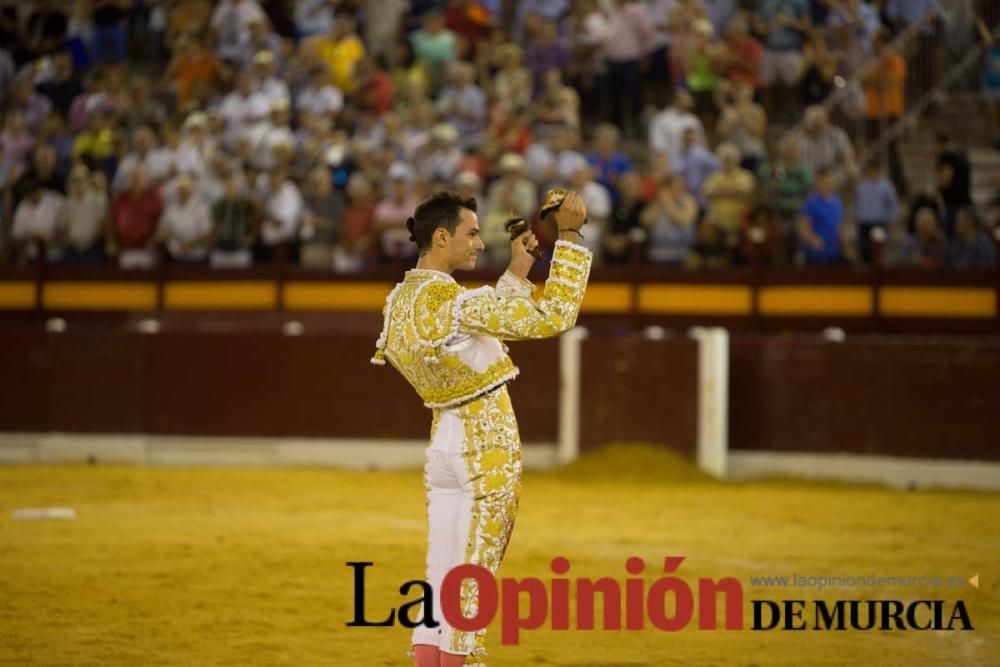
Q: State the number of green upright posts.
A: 0